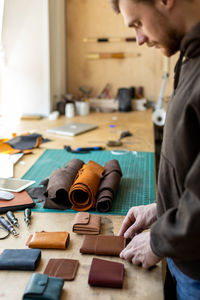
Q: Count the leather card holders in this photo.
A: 7